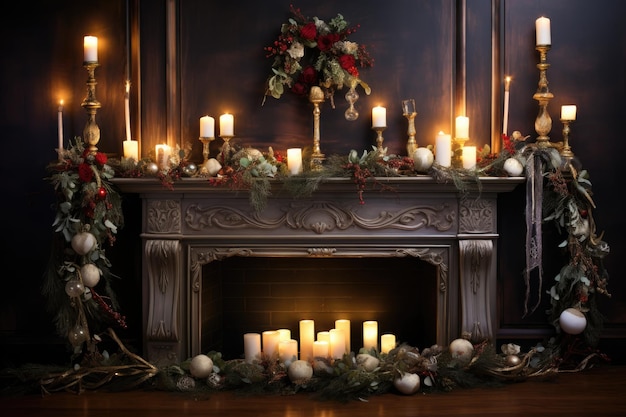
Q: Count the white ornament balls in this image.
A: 11